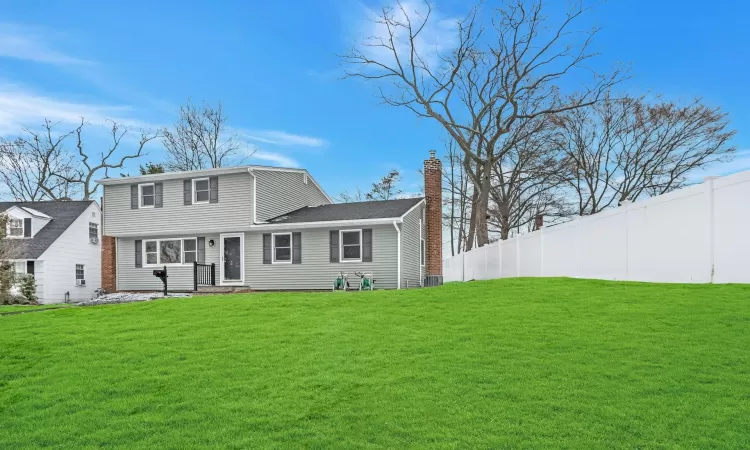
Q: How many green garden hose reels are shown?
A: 2